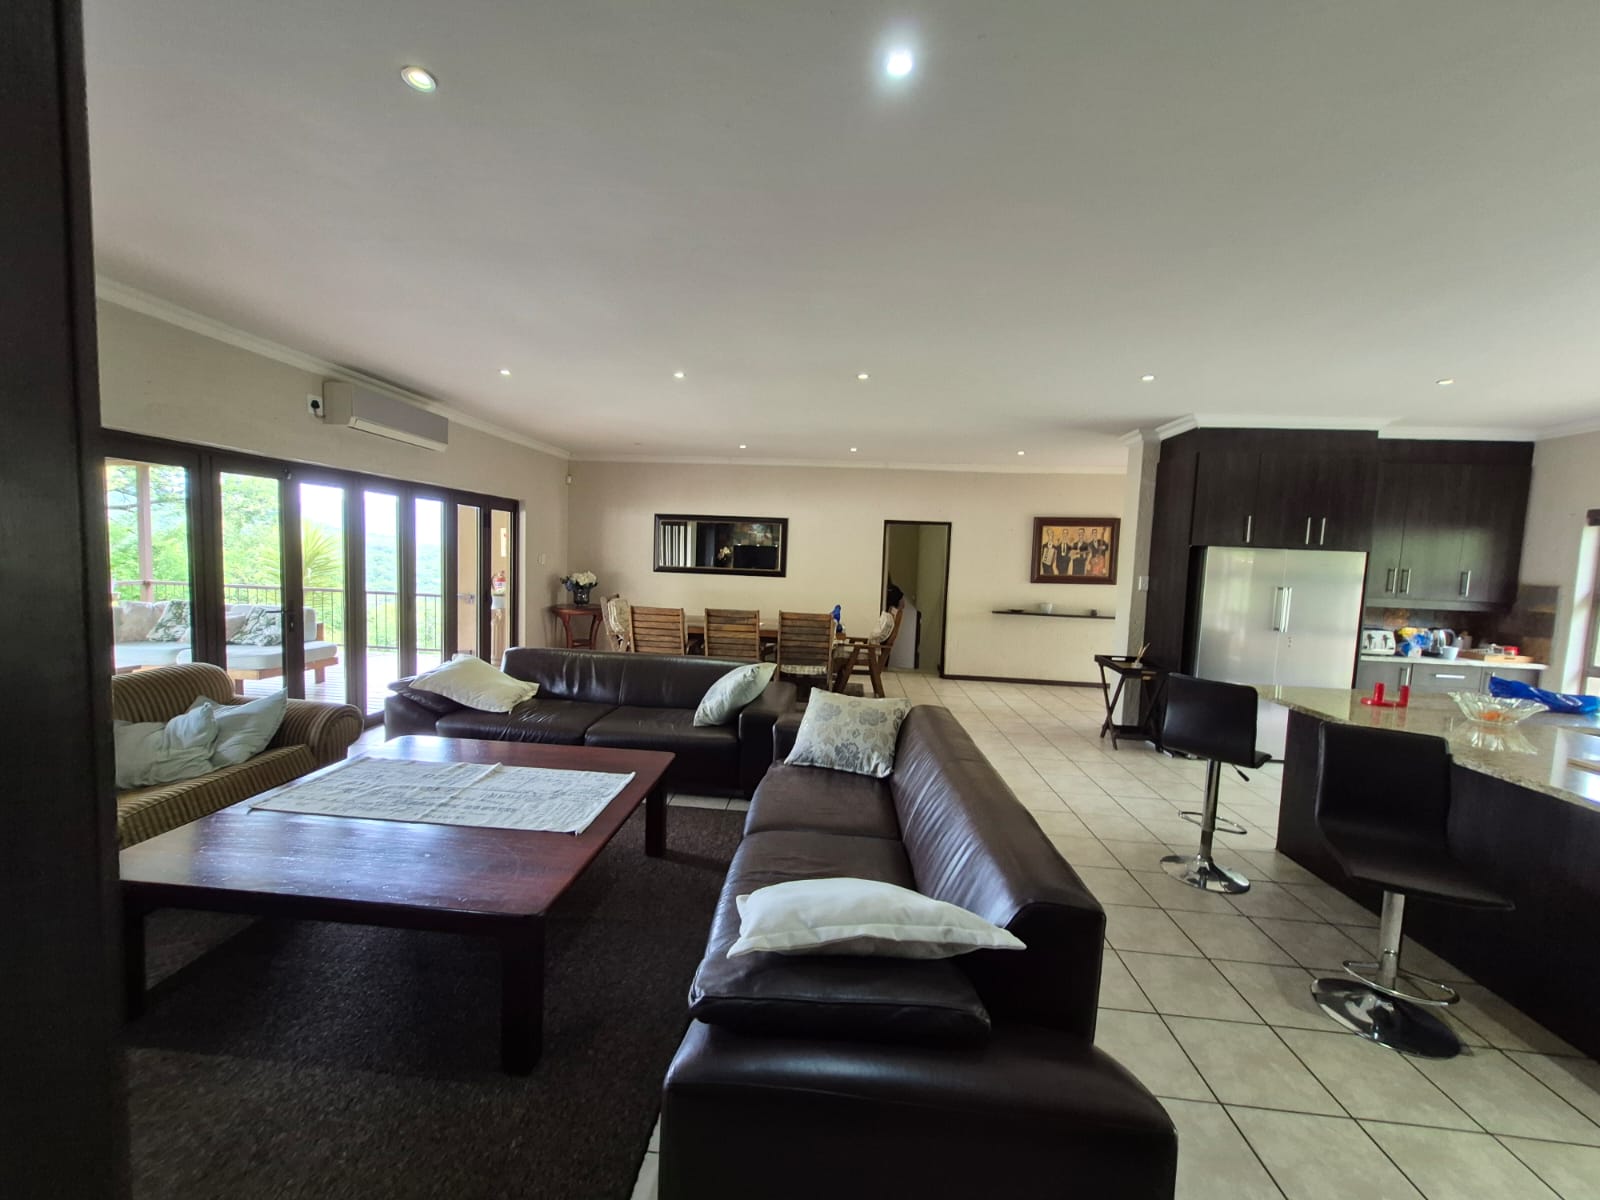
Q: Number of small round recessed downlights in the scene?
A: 10